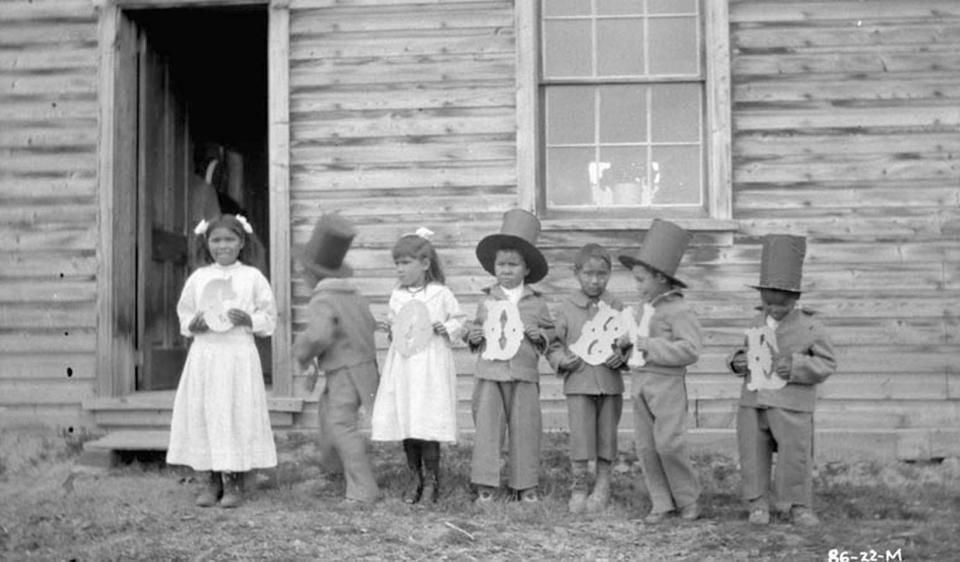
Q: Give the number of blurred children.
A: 1